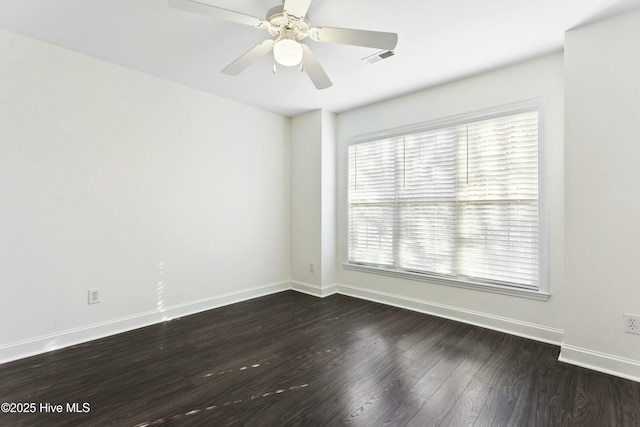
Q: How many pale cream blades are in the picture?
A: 5